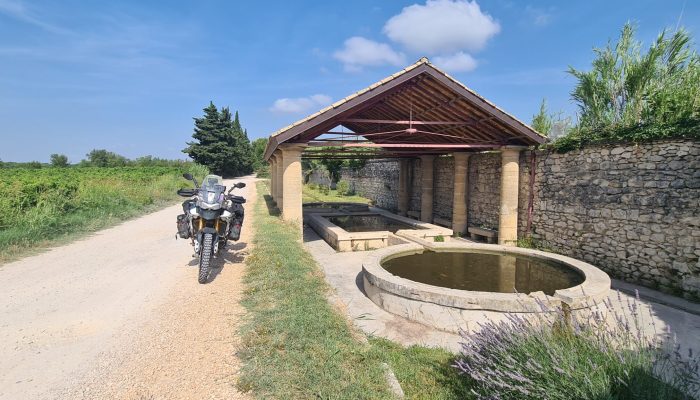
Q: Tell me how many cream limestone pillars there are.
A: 8